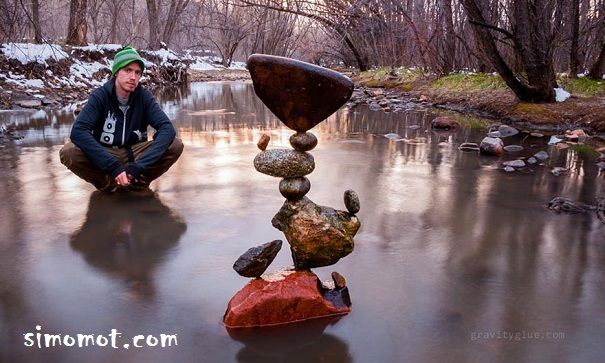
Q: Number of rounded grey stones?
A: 4